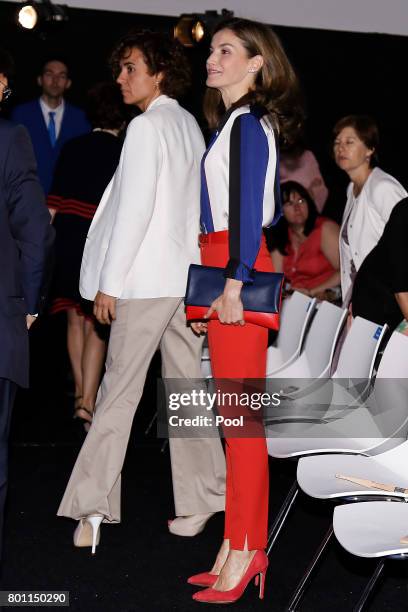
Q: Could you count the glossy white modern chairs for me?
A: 6